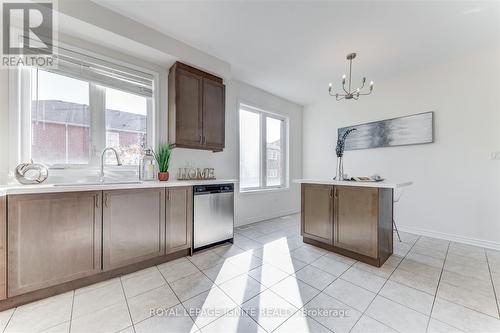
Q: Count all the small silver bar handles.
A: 7